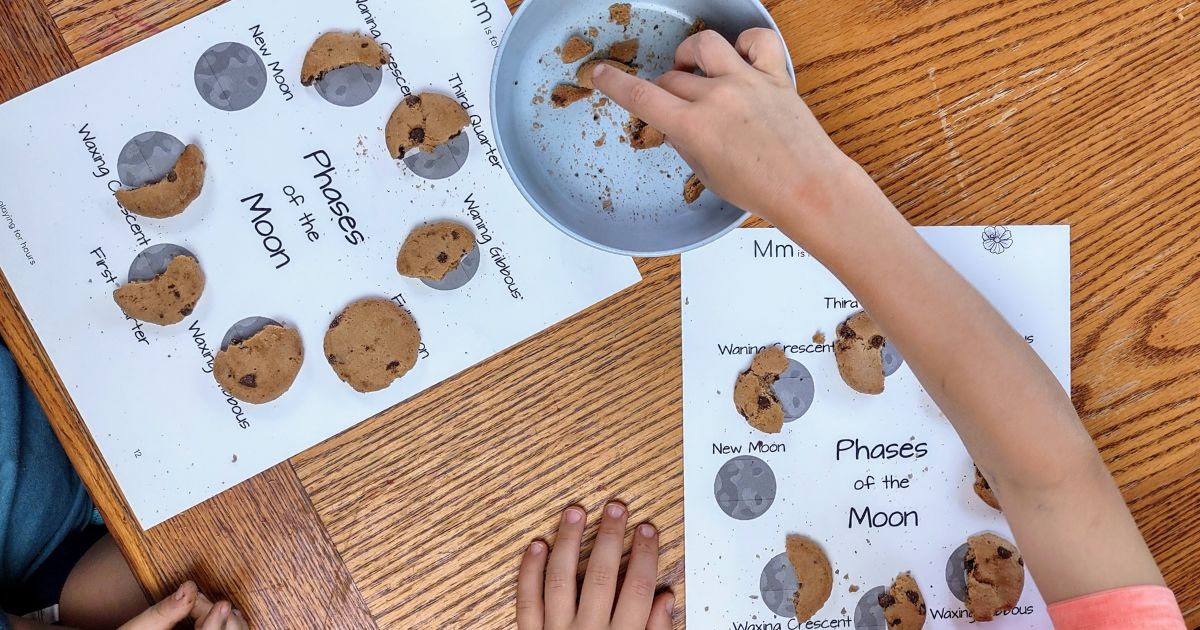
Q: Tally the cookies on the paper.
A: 13